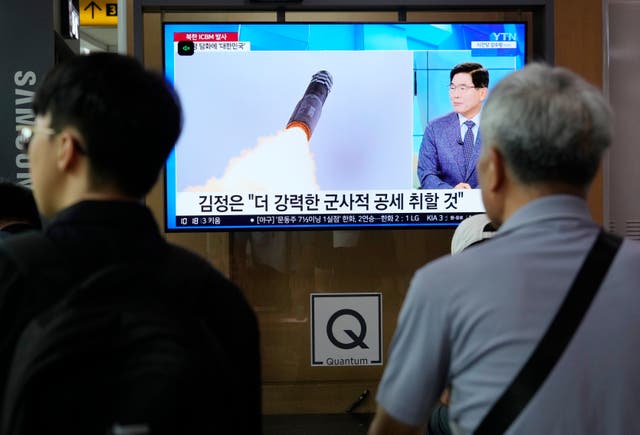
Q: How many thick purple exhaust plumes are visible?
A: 0